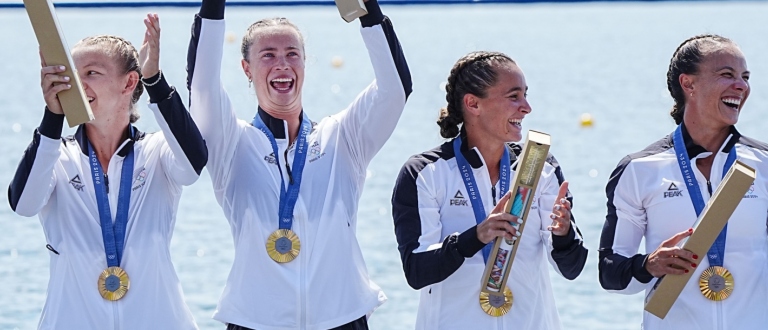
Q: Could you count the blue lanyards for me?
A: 4